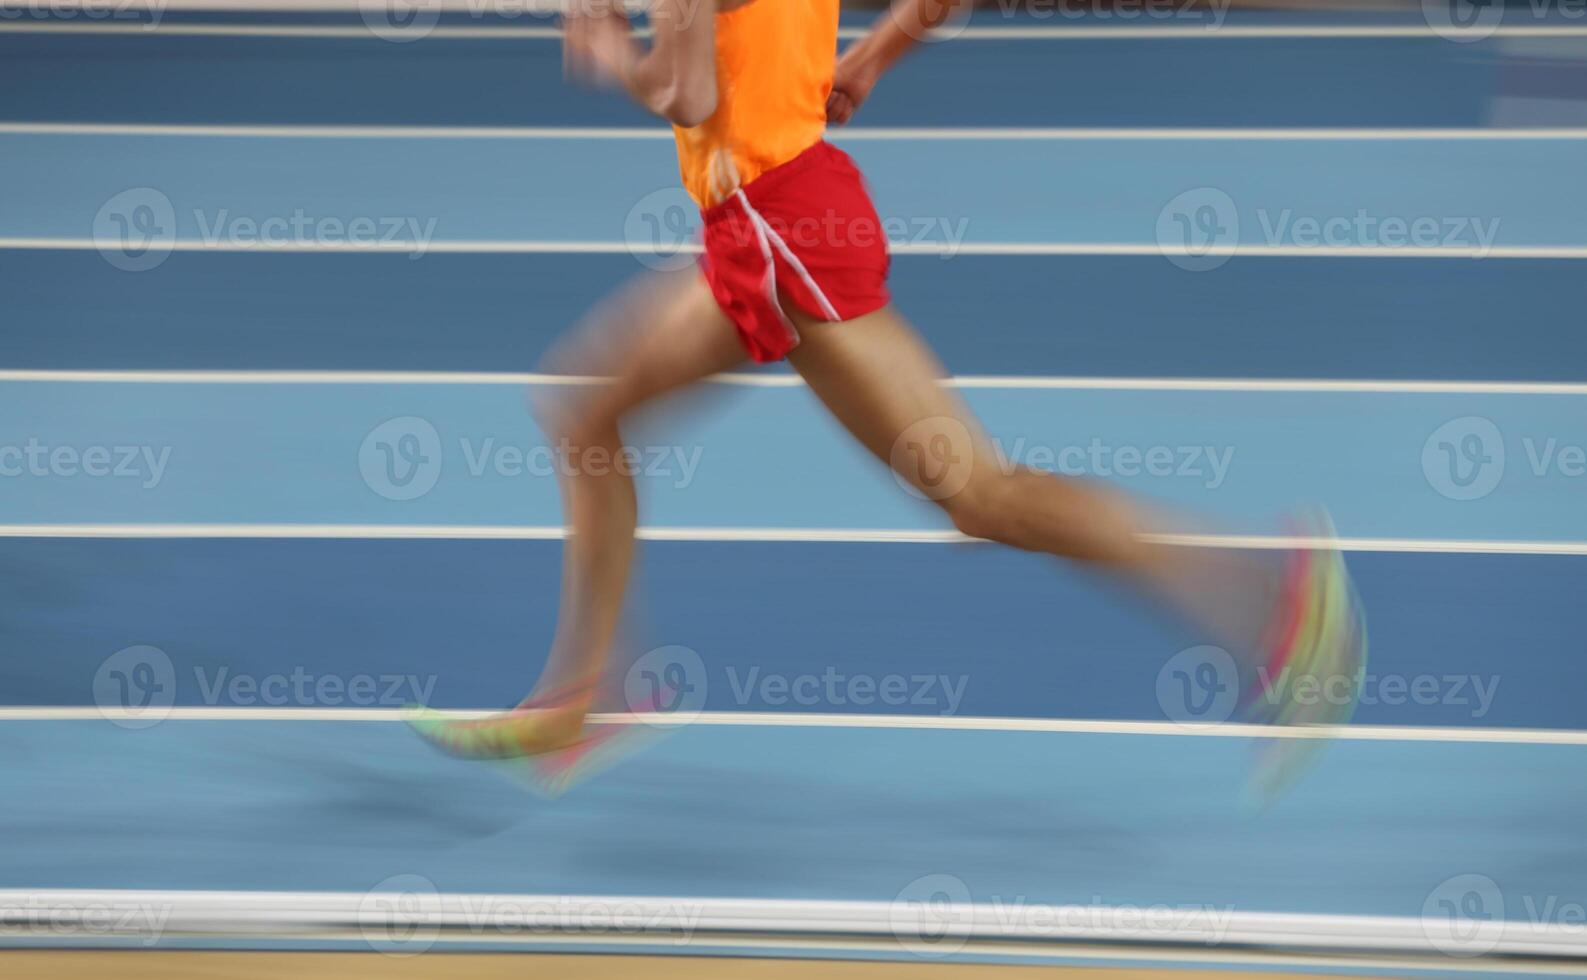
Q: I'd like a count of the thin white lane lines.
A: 6